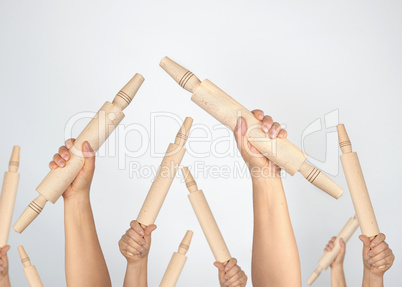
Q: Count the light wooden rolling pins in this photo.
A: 9